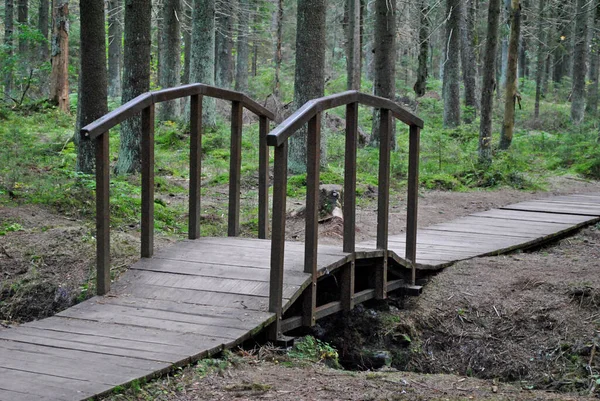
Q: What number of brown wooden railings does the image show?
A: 2